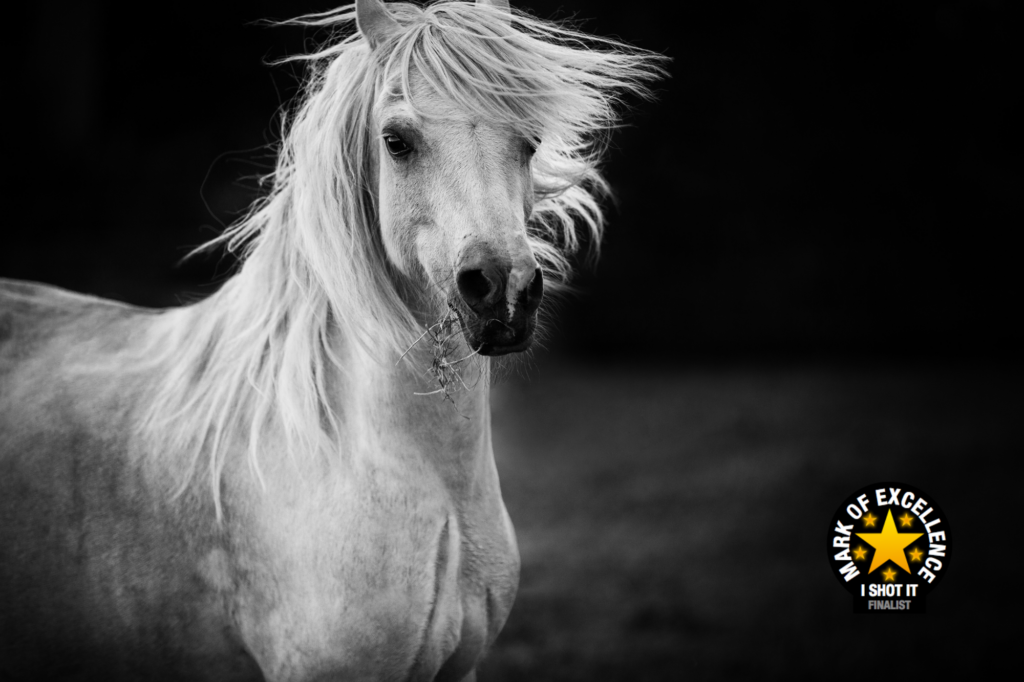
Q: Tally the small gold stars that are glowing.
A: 5